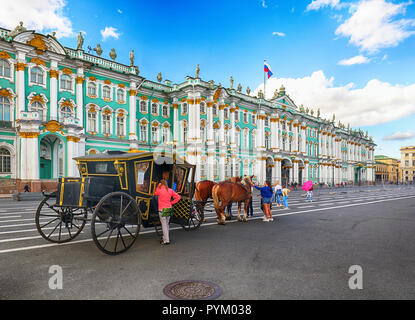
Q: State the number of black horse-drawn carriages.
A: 1